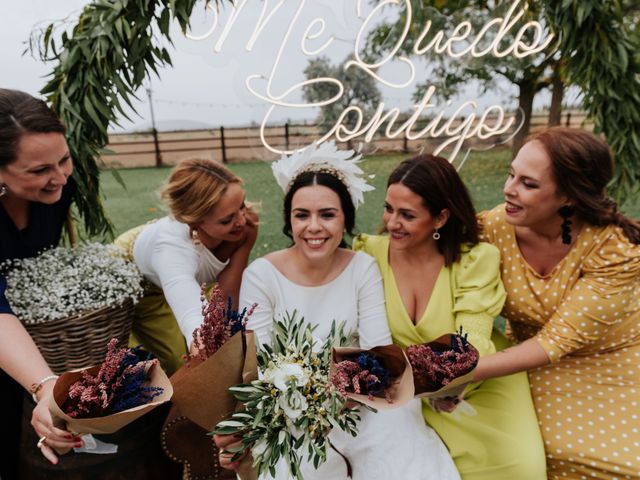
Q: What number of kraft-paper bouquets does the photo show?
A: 4